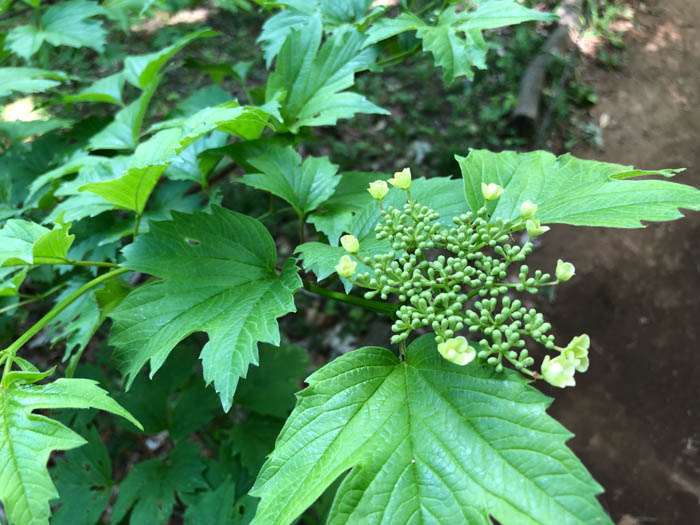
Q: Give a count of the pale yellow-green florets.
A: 11